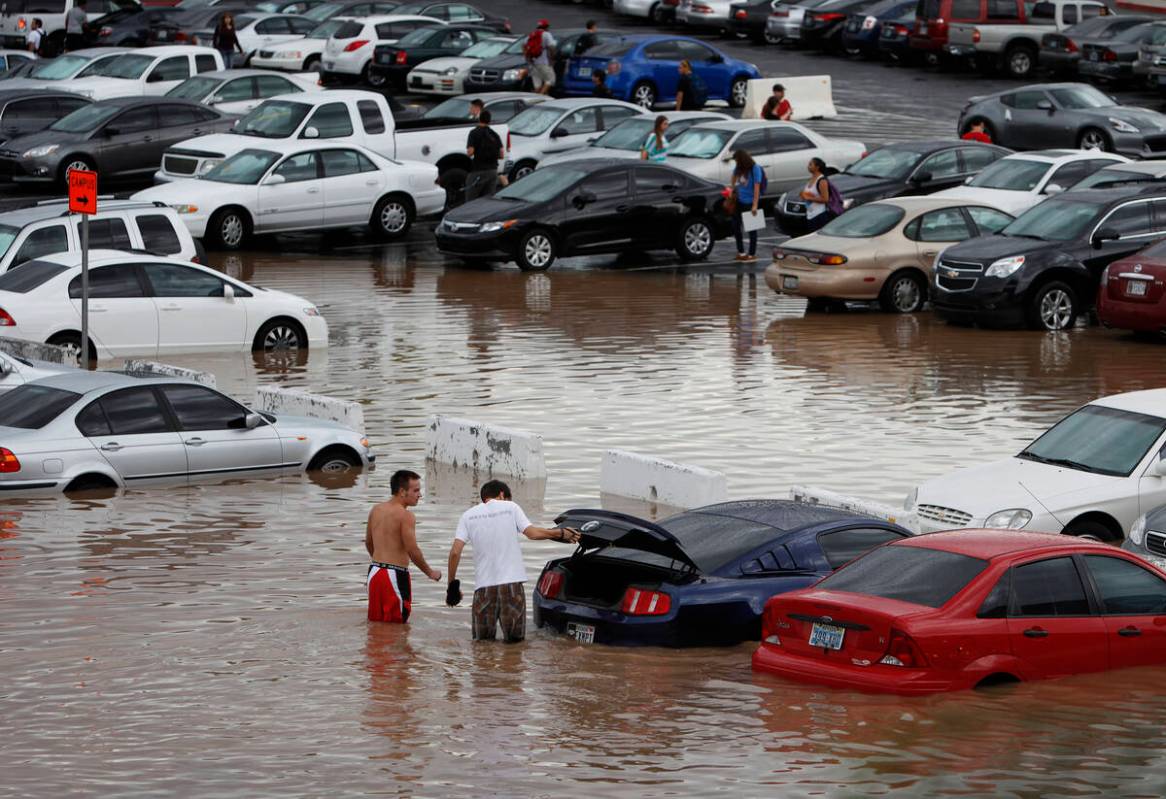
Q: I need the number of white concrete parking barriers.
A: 7